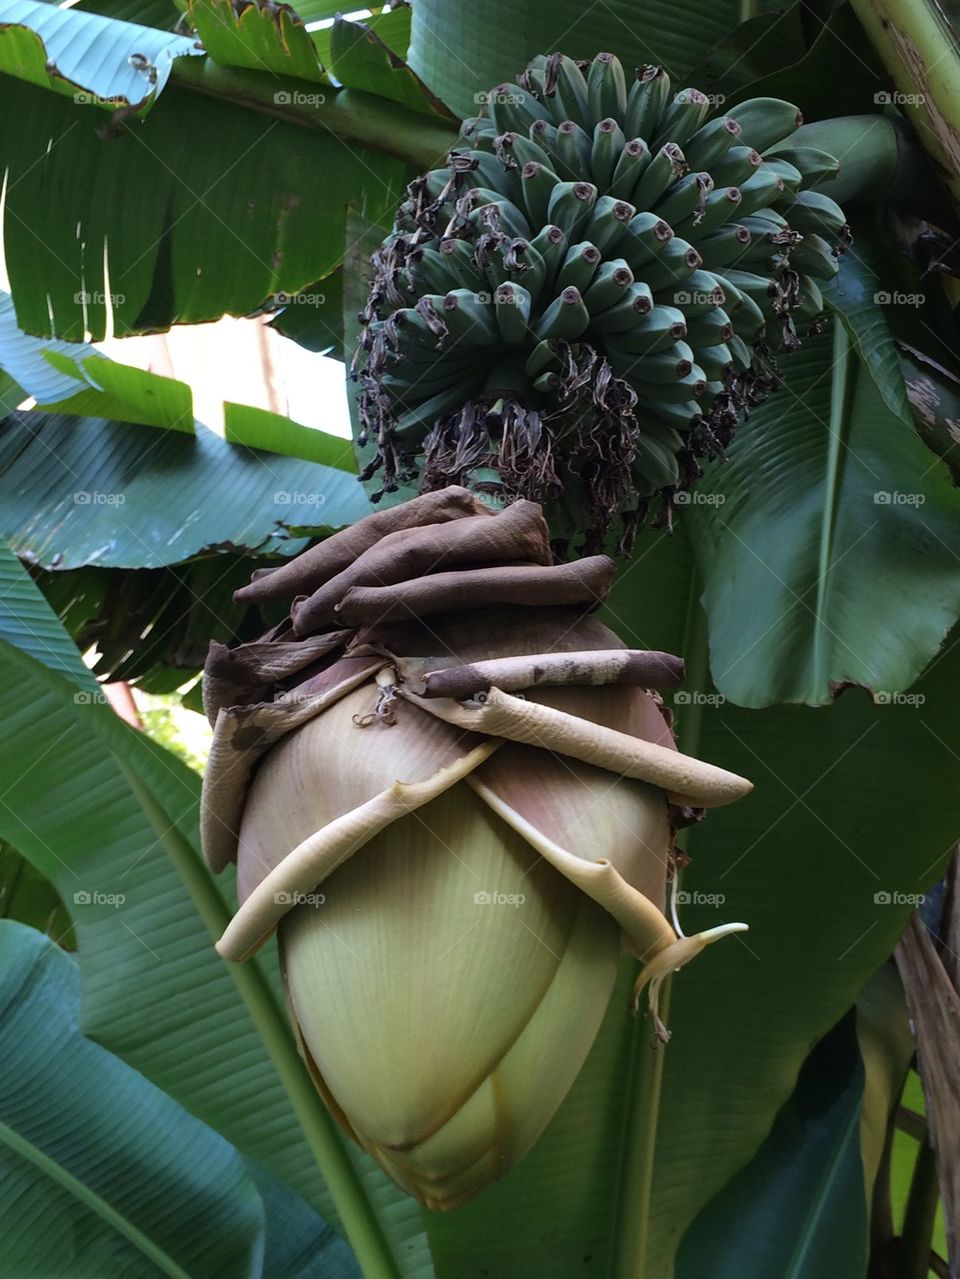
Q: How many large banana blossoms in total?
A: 1